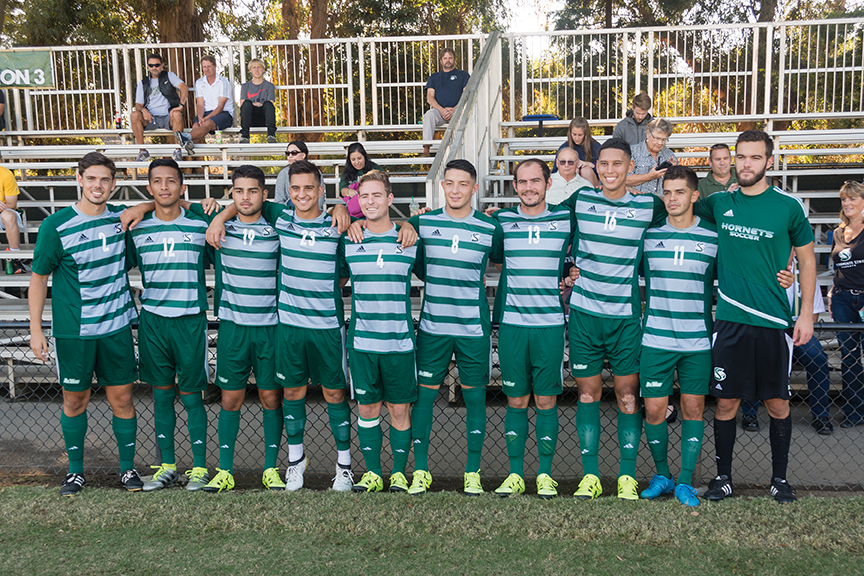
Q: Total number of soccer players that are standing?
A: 10